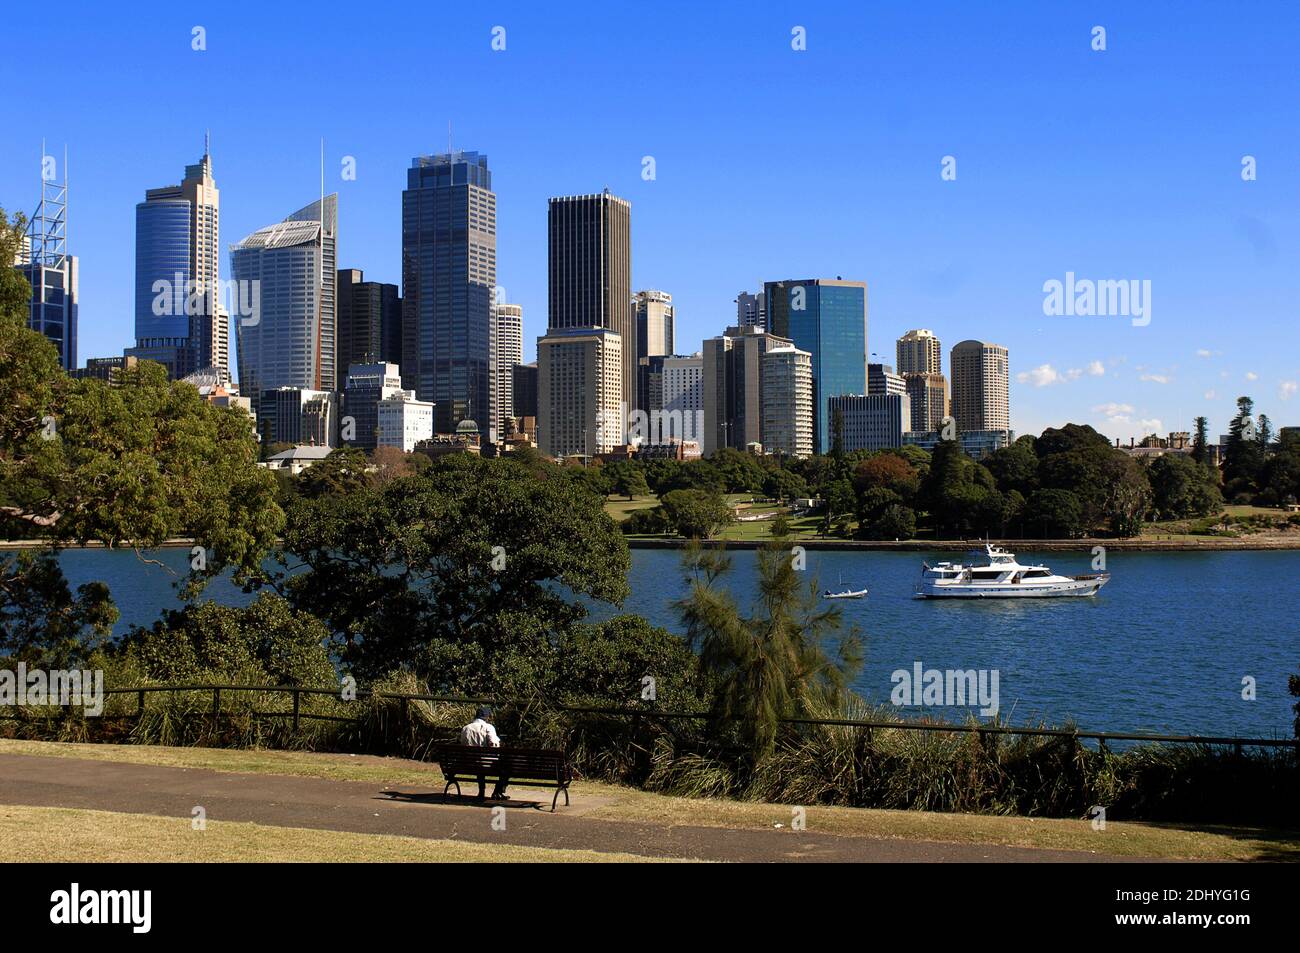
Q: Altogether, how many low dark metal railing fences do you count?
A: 1